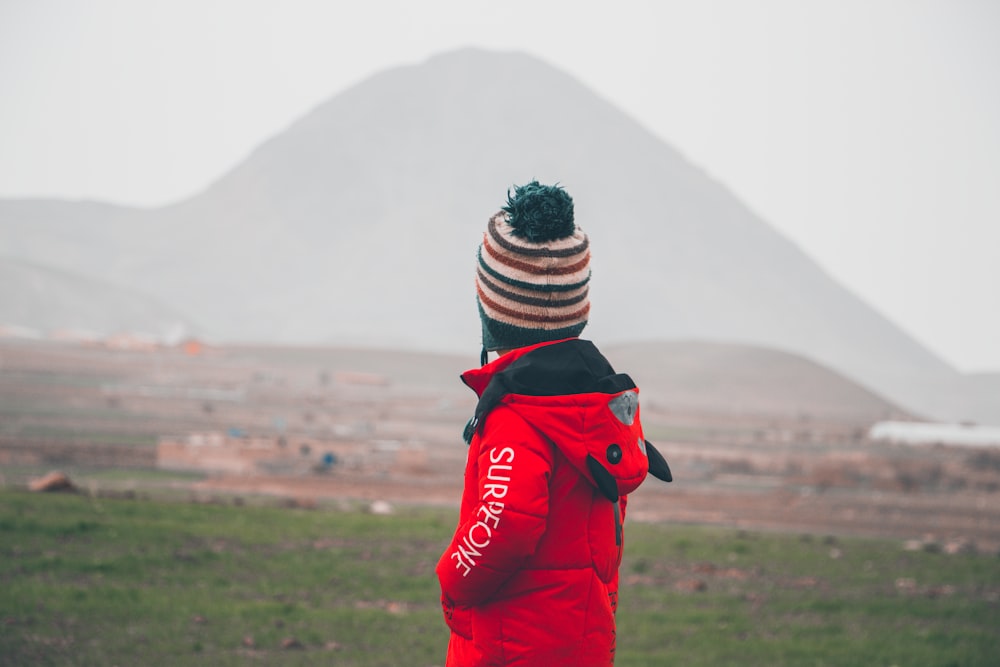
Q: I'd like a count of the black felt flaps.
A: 2